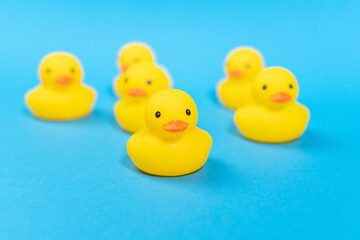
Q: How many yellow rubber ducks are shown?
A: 6